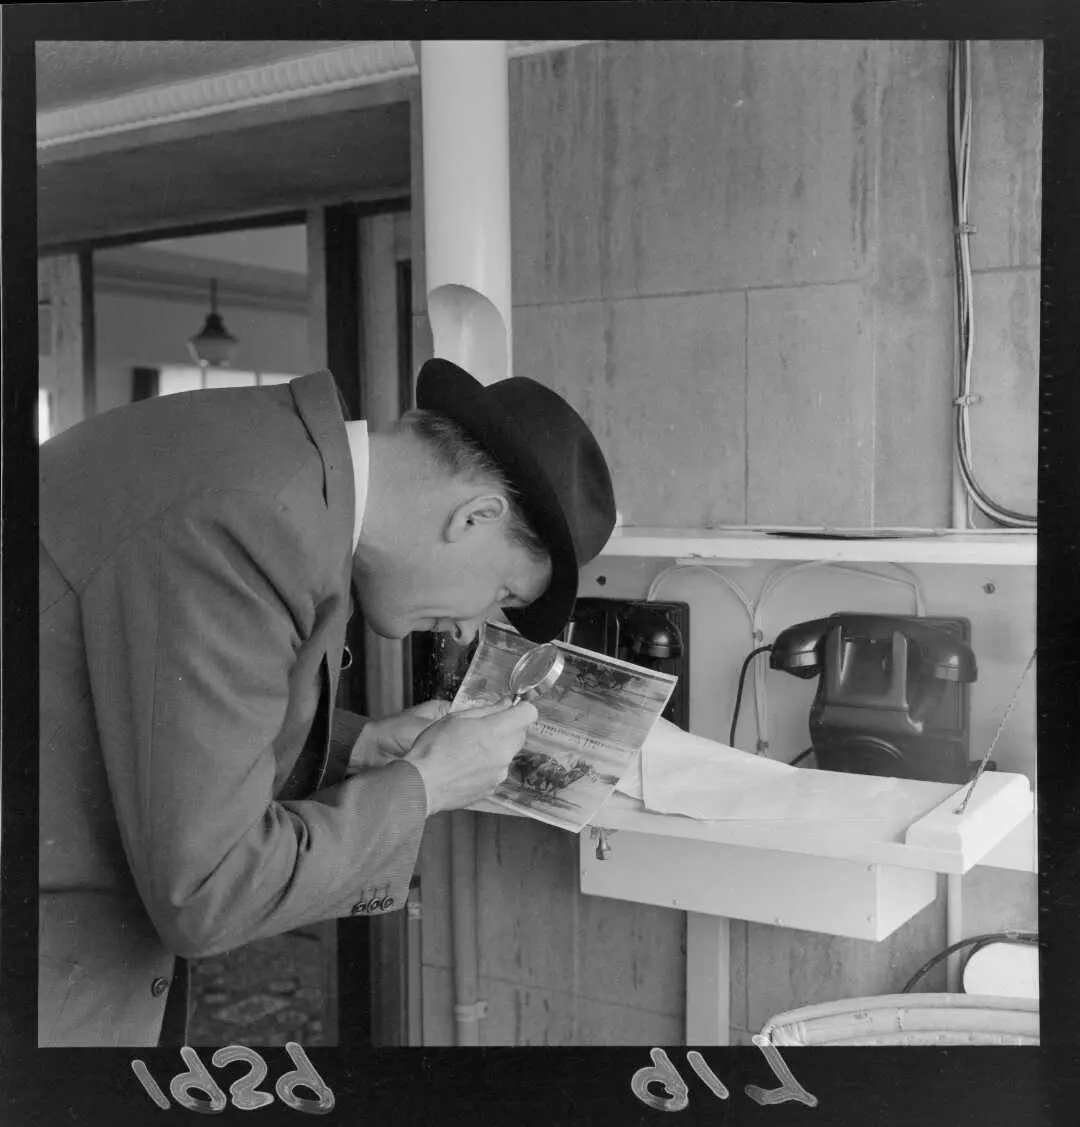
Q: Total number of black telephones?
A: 2